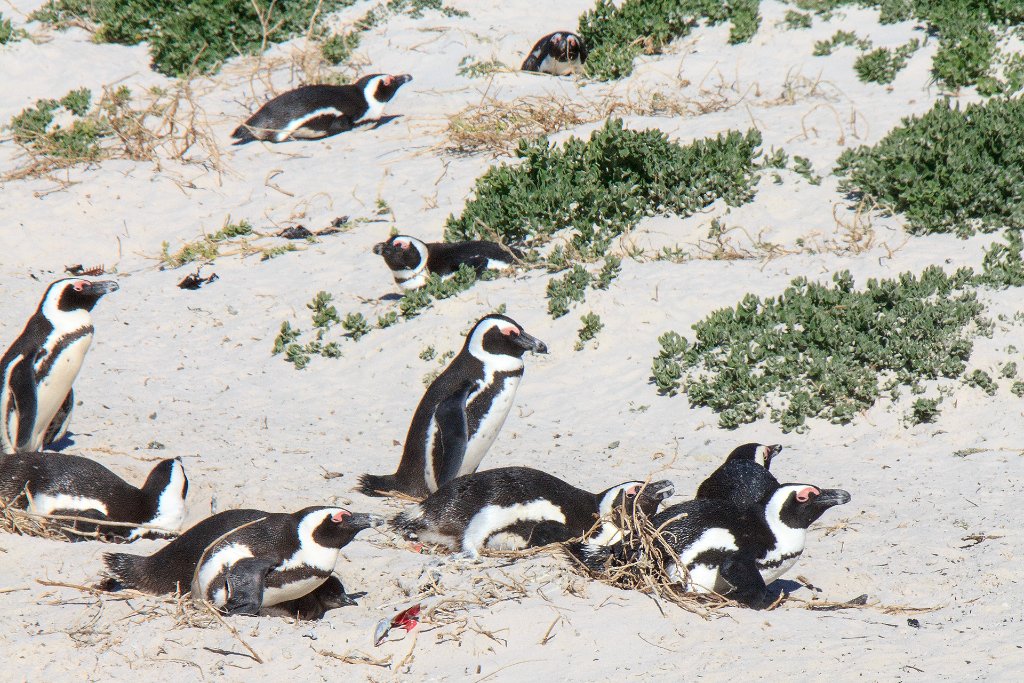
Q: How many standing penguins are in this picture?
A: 2